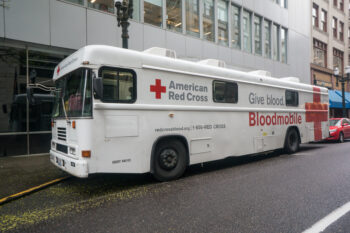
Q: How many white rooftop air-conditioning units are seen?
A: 4